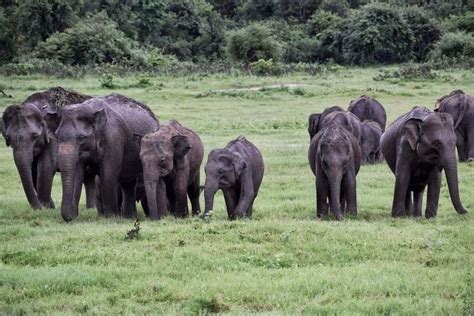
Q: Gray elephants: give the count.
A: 10